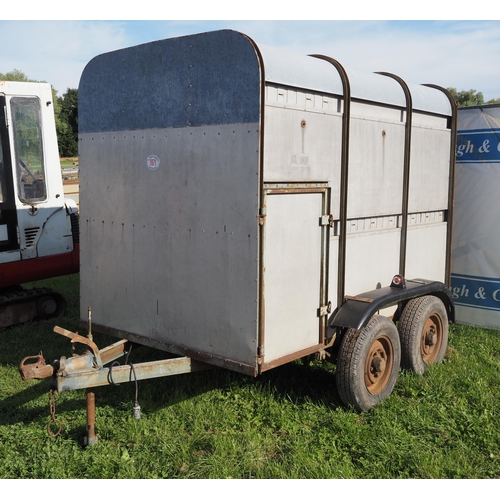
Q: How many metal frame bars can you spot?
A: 4